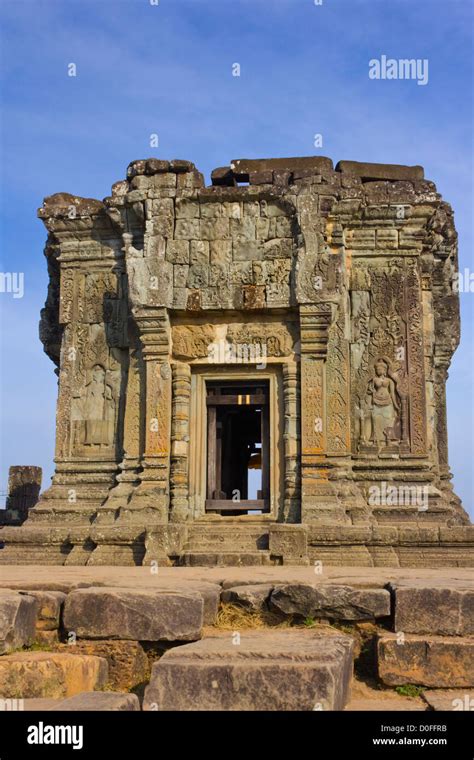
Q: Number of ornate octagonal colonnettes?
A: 2